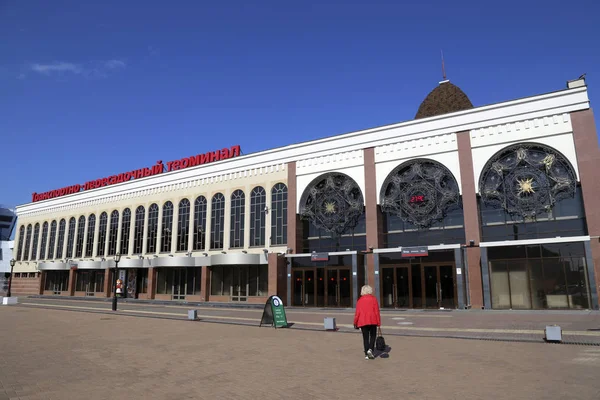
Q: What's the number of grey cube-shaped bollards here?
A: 3